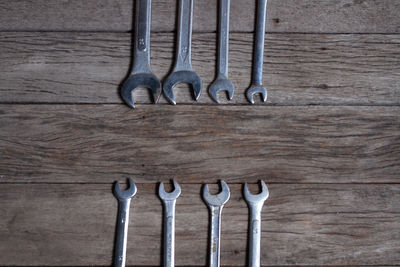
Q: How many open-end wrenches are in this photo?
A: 8